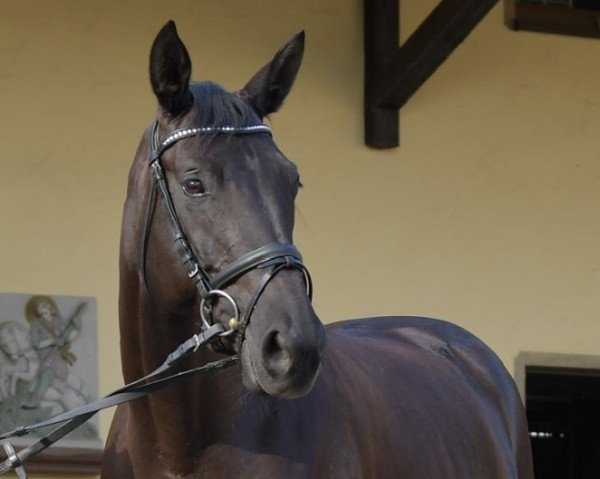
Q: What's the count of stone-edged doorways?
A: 1